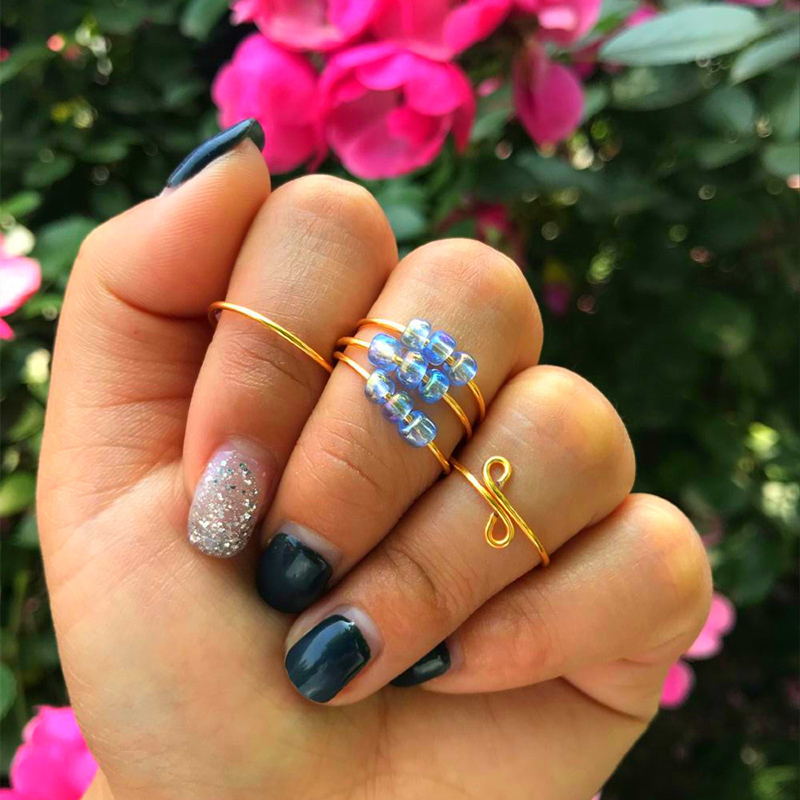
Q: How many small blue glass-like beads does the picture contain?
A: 9